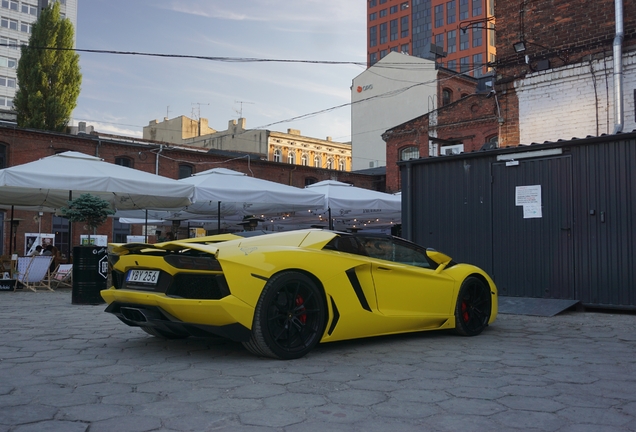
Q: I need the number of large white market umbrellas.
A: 3